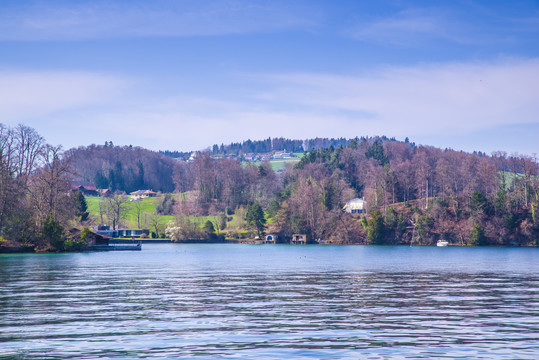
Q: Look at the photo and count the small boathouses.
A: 2